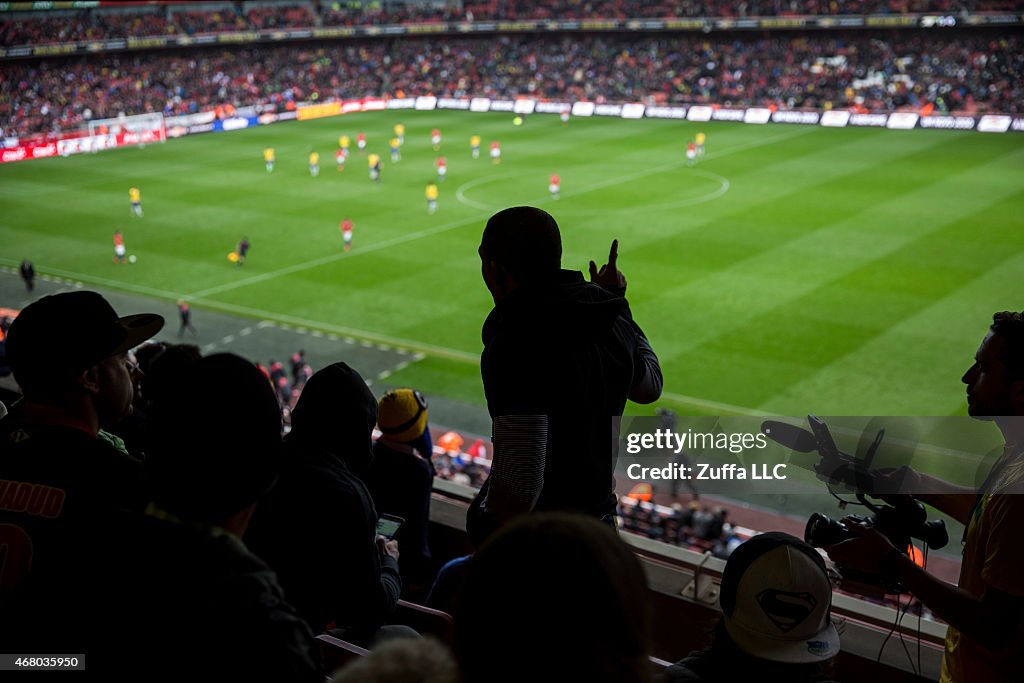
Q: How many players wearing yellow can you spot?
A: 10